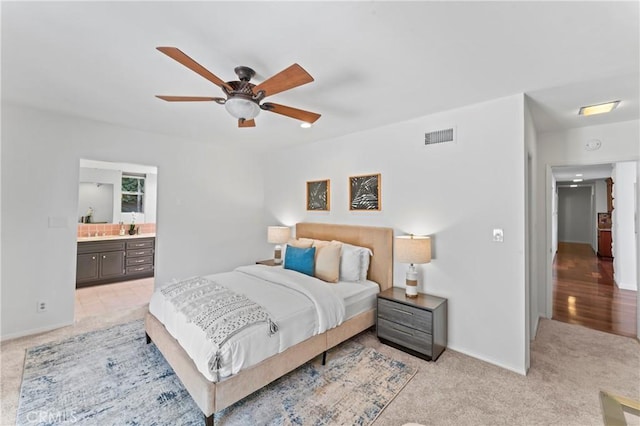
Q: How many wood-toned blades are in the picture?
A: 5